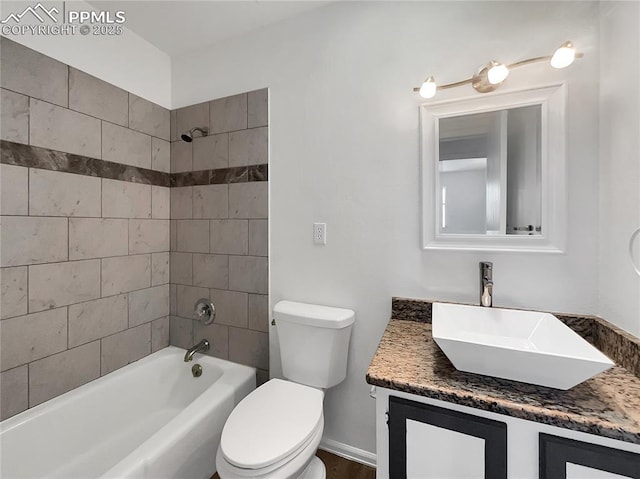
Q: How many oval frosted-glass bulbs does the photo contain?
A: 3